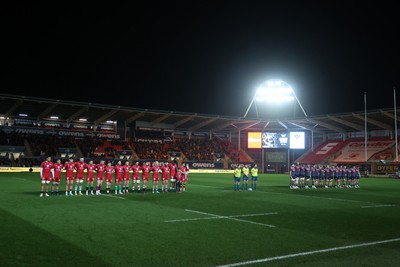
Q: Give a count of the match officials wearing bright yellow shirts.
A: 3